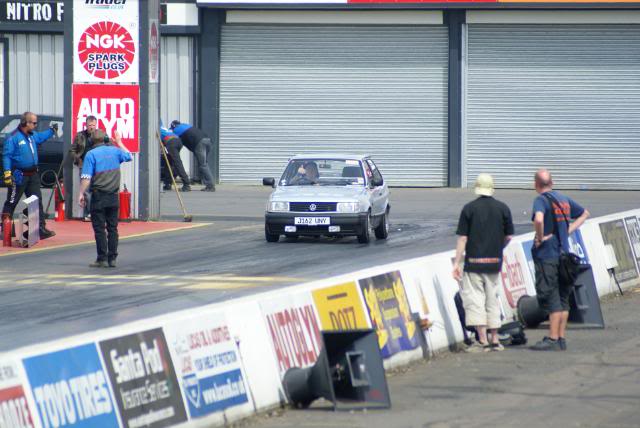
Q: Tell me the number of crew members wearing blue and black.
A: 4